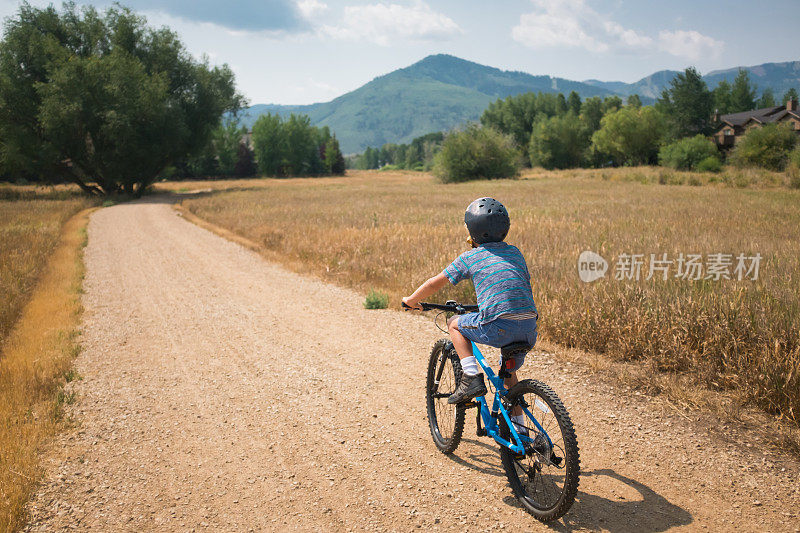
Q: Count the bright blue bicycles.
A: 1